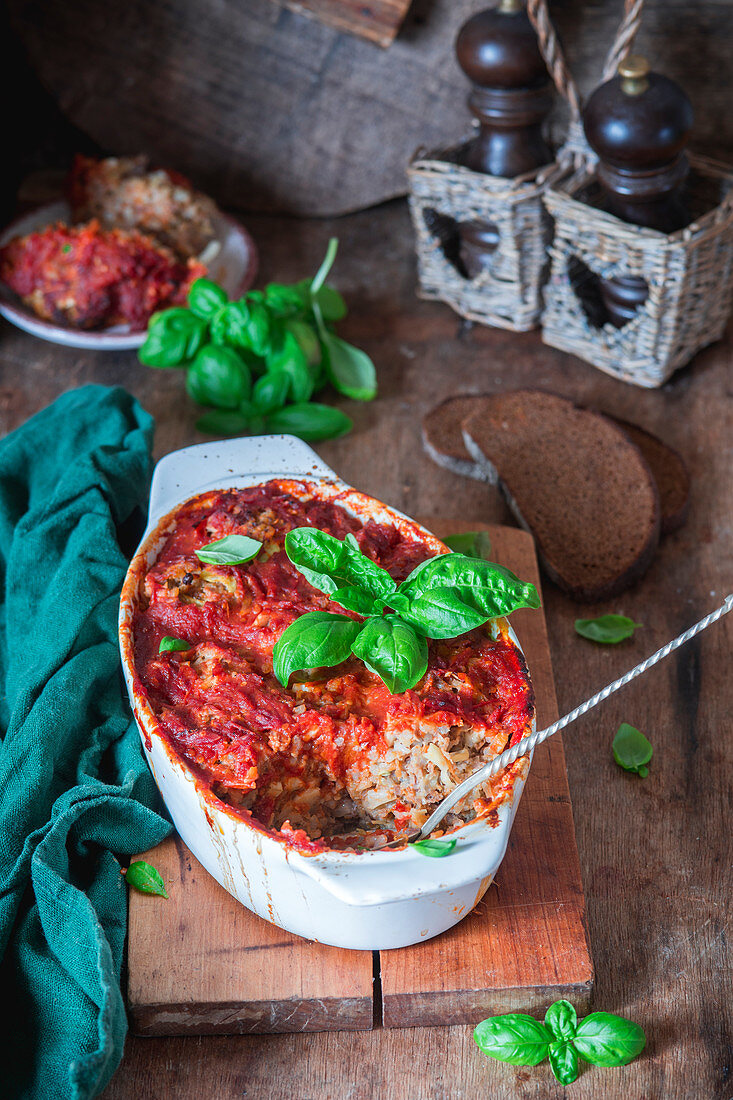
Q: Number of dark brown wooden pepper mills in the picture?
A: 2